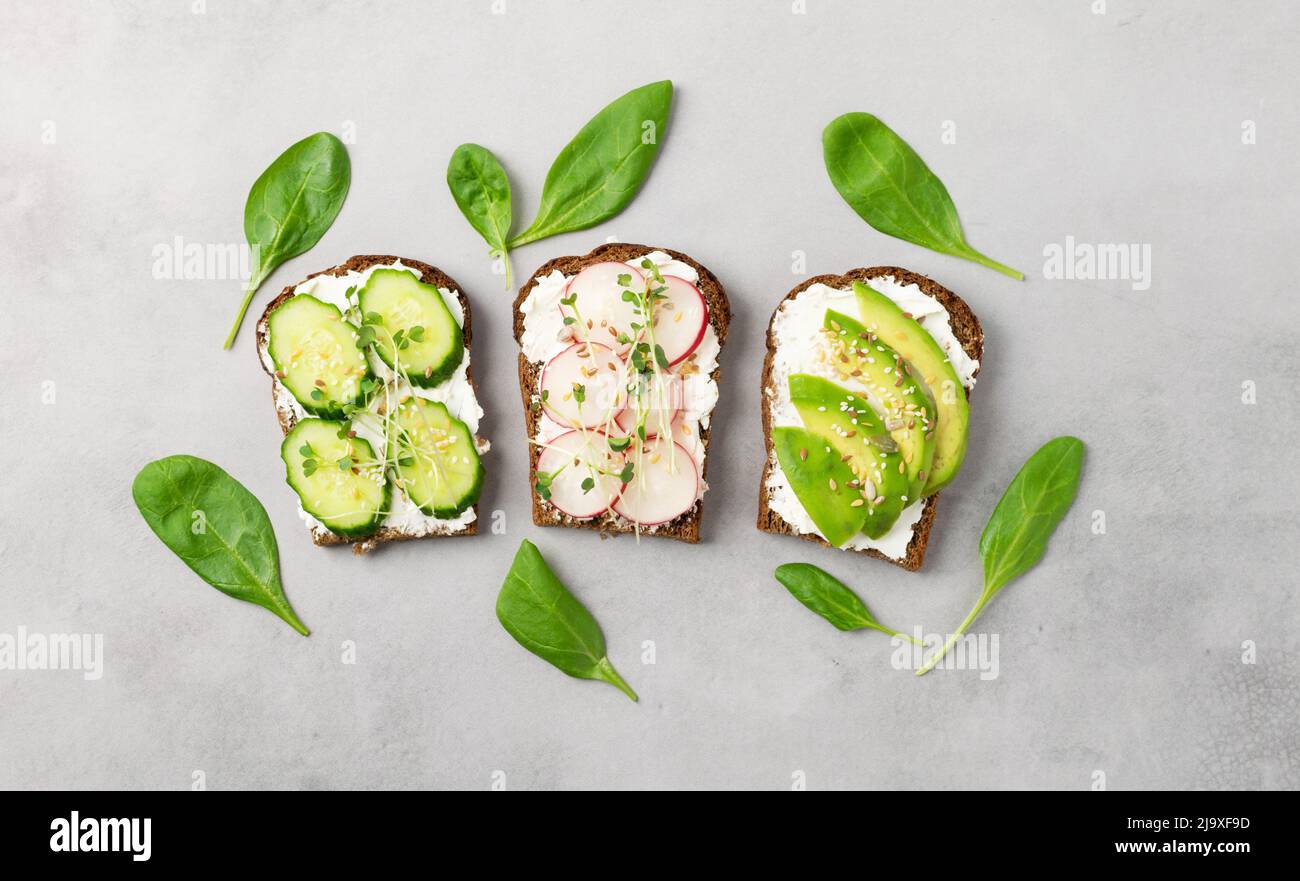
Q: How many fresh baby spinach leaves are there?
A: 8